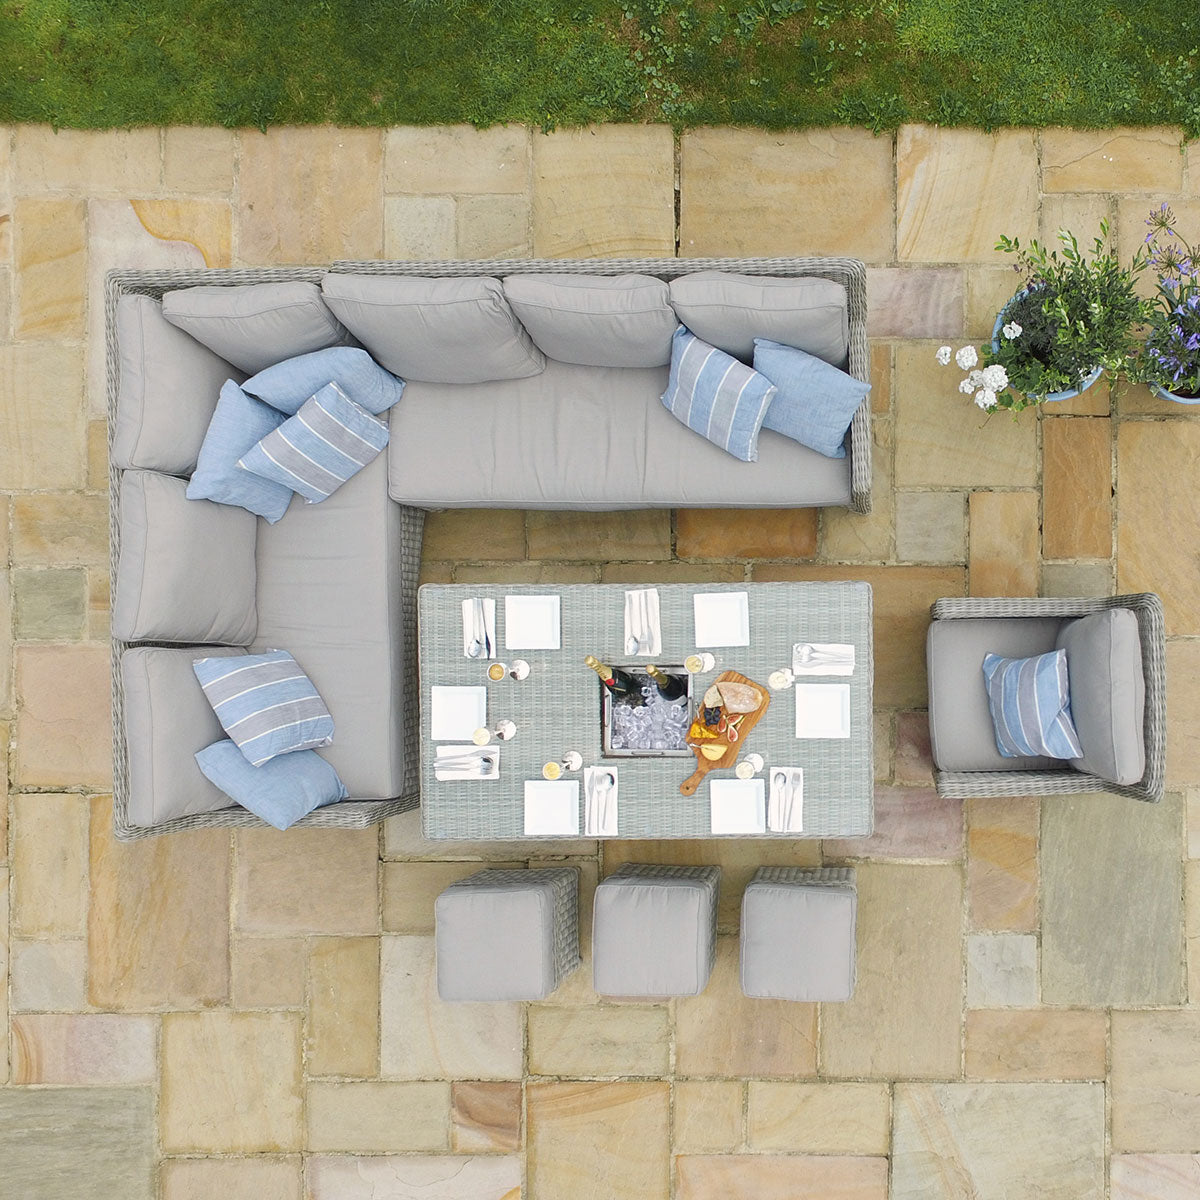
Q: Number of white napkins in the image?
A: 6